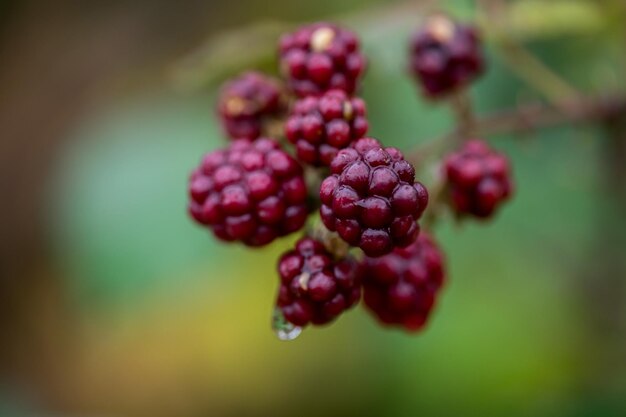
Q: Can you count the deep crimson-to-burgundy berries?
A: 9